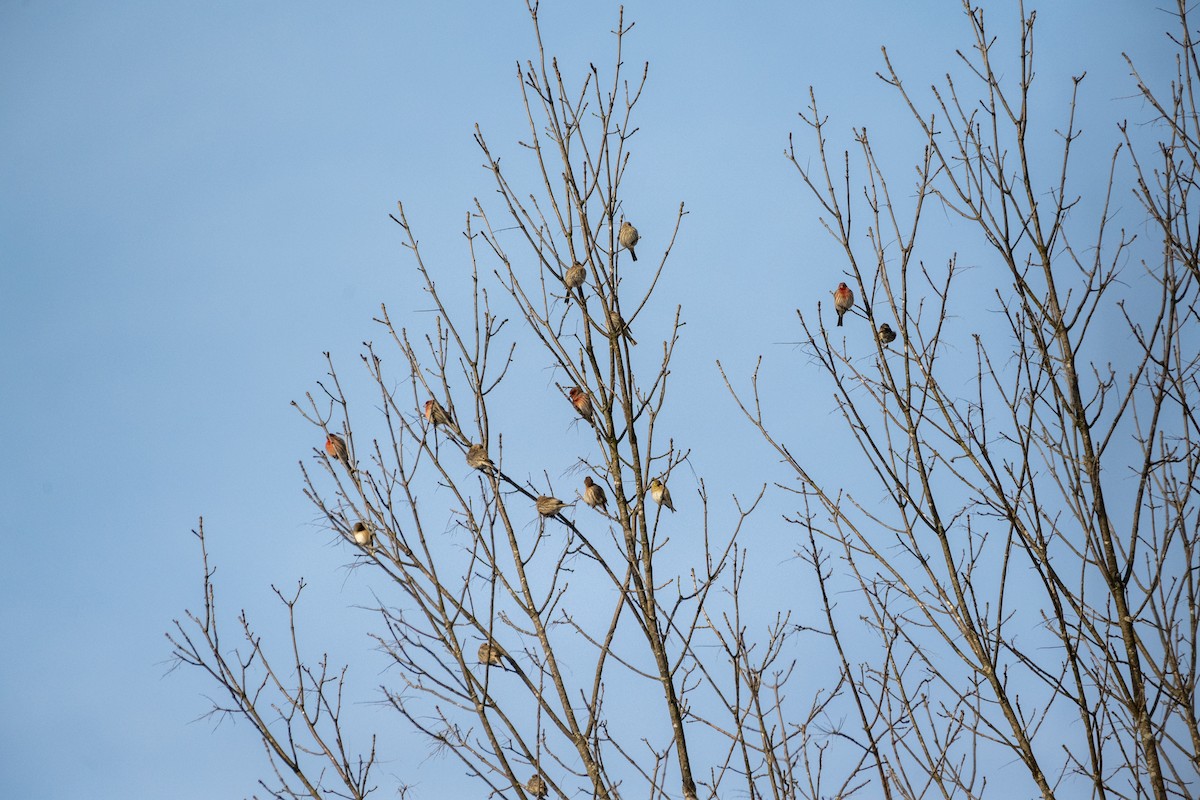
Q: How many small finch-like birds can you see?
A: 15